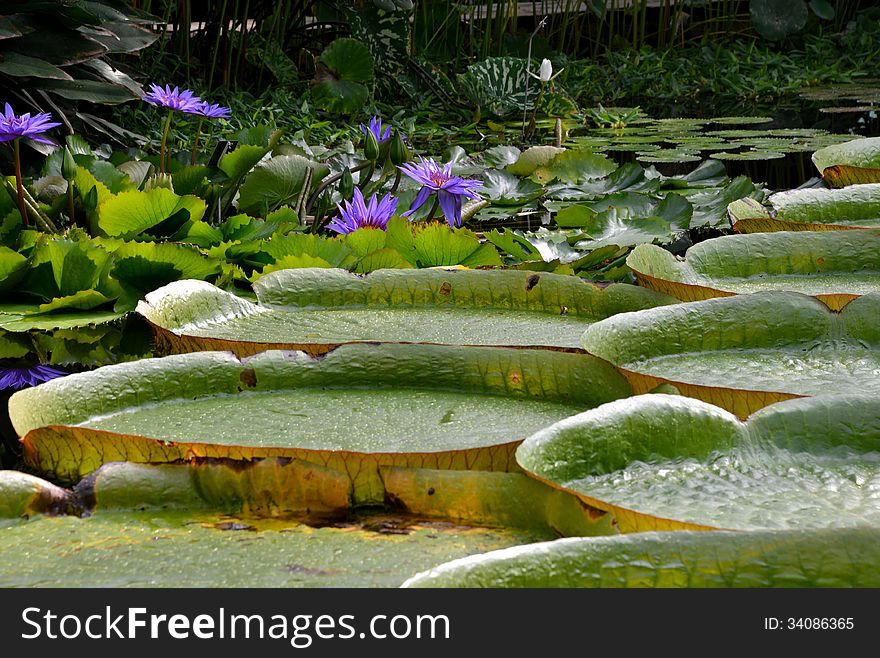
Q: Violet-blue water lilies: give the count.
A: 7